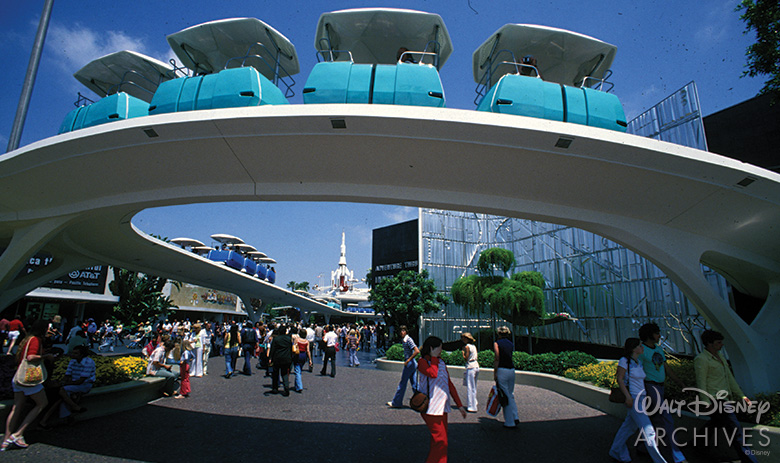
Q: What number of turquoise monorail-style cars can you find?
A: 4